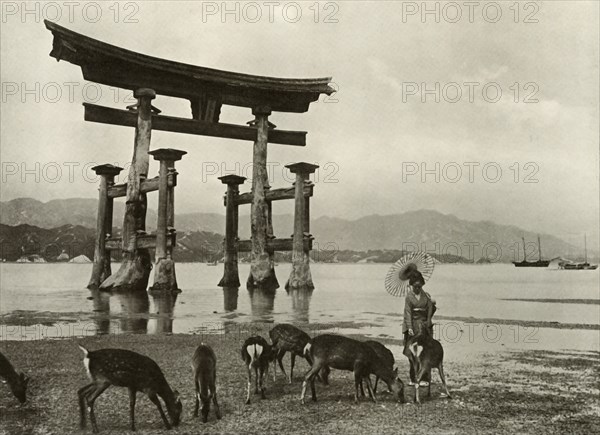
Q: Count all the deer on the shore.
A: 8